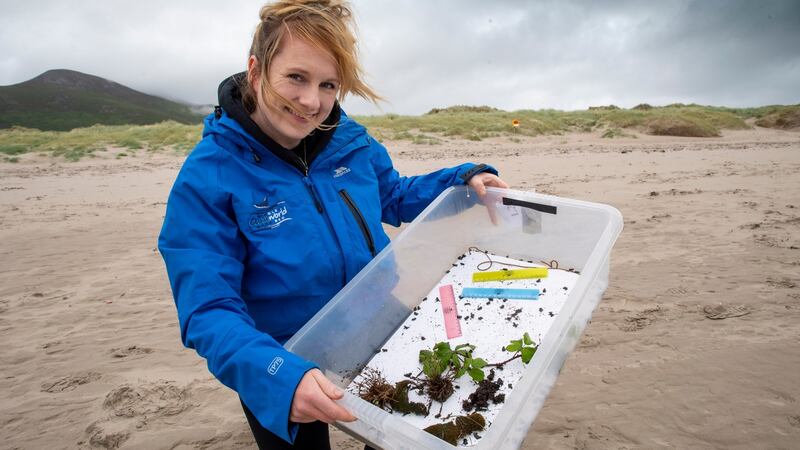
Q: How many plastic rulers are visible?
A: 3